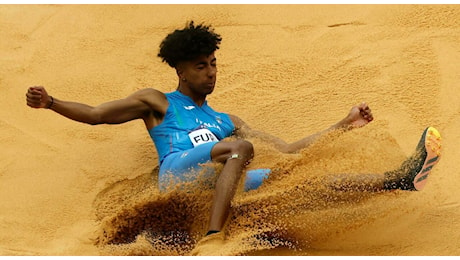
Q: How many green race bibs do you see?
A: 0